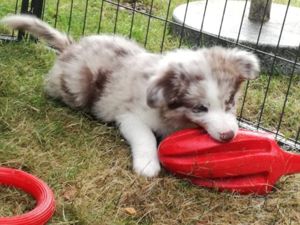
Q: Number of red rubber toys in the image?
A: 2